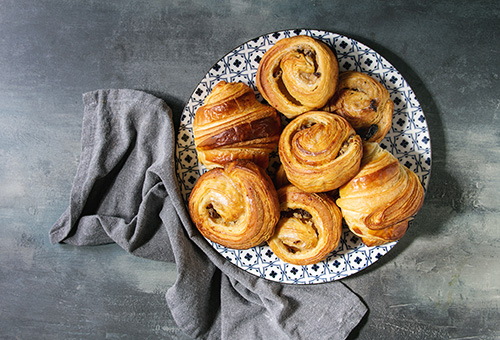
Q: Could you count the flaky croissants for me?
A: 2